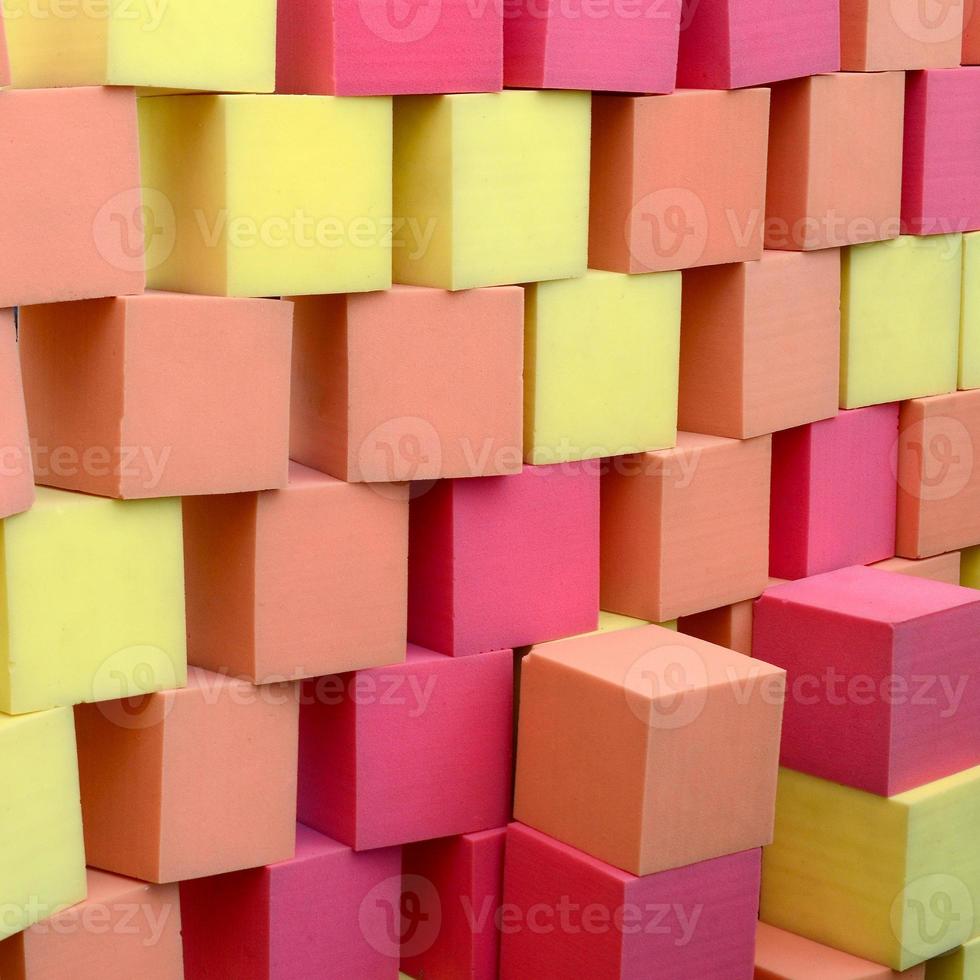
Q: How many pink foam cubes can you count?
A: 11